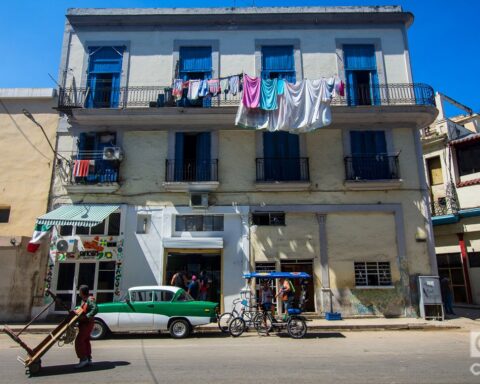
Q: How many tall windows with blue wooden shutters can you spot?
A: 8